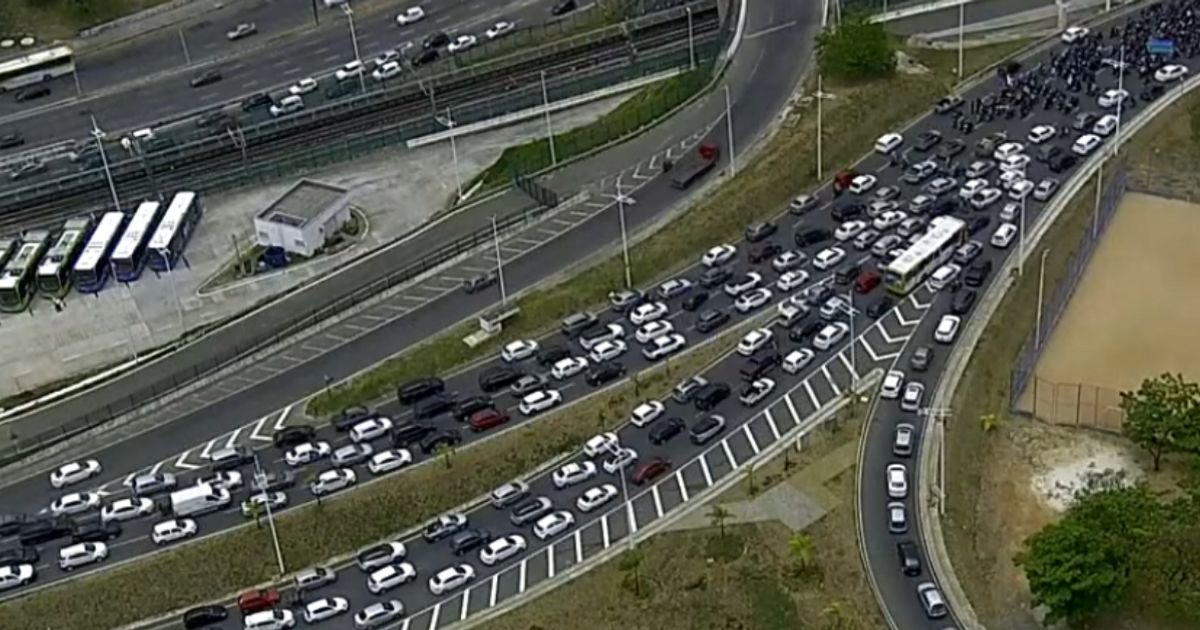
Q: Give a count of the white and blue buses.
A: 3